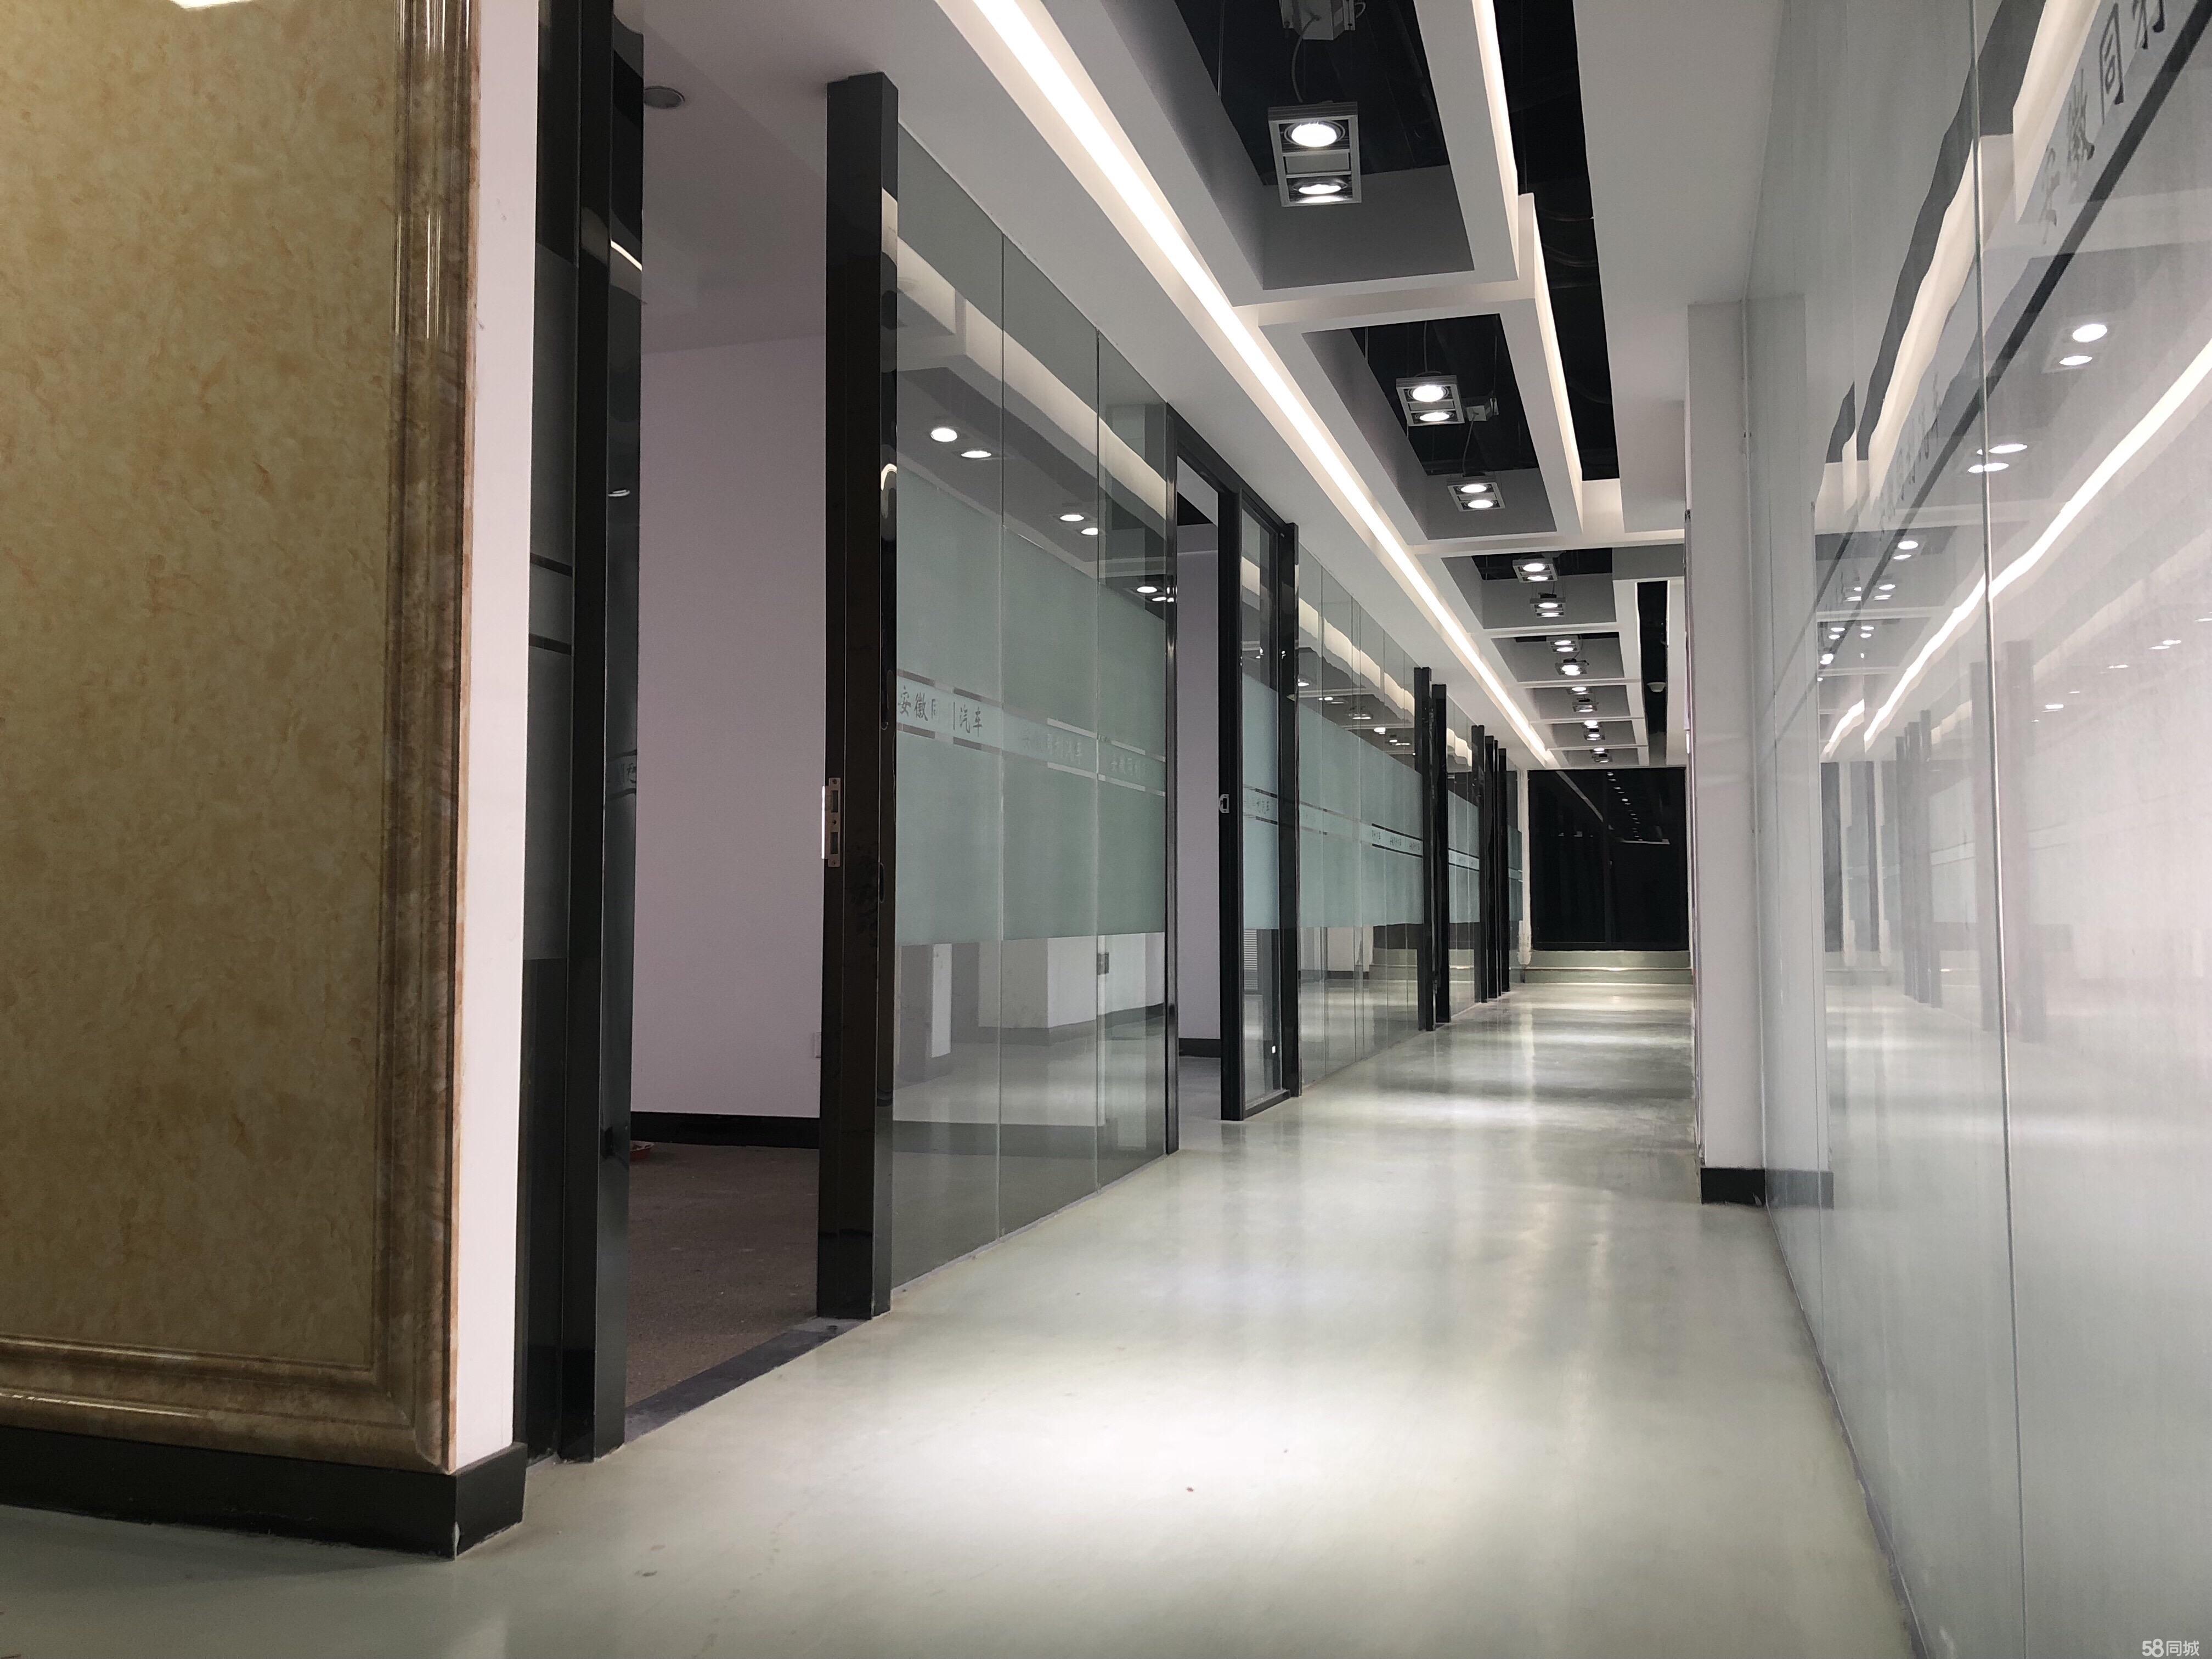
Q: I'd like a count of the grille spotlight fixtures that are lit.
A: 13